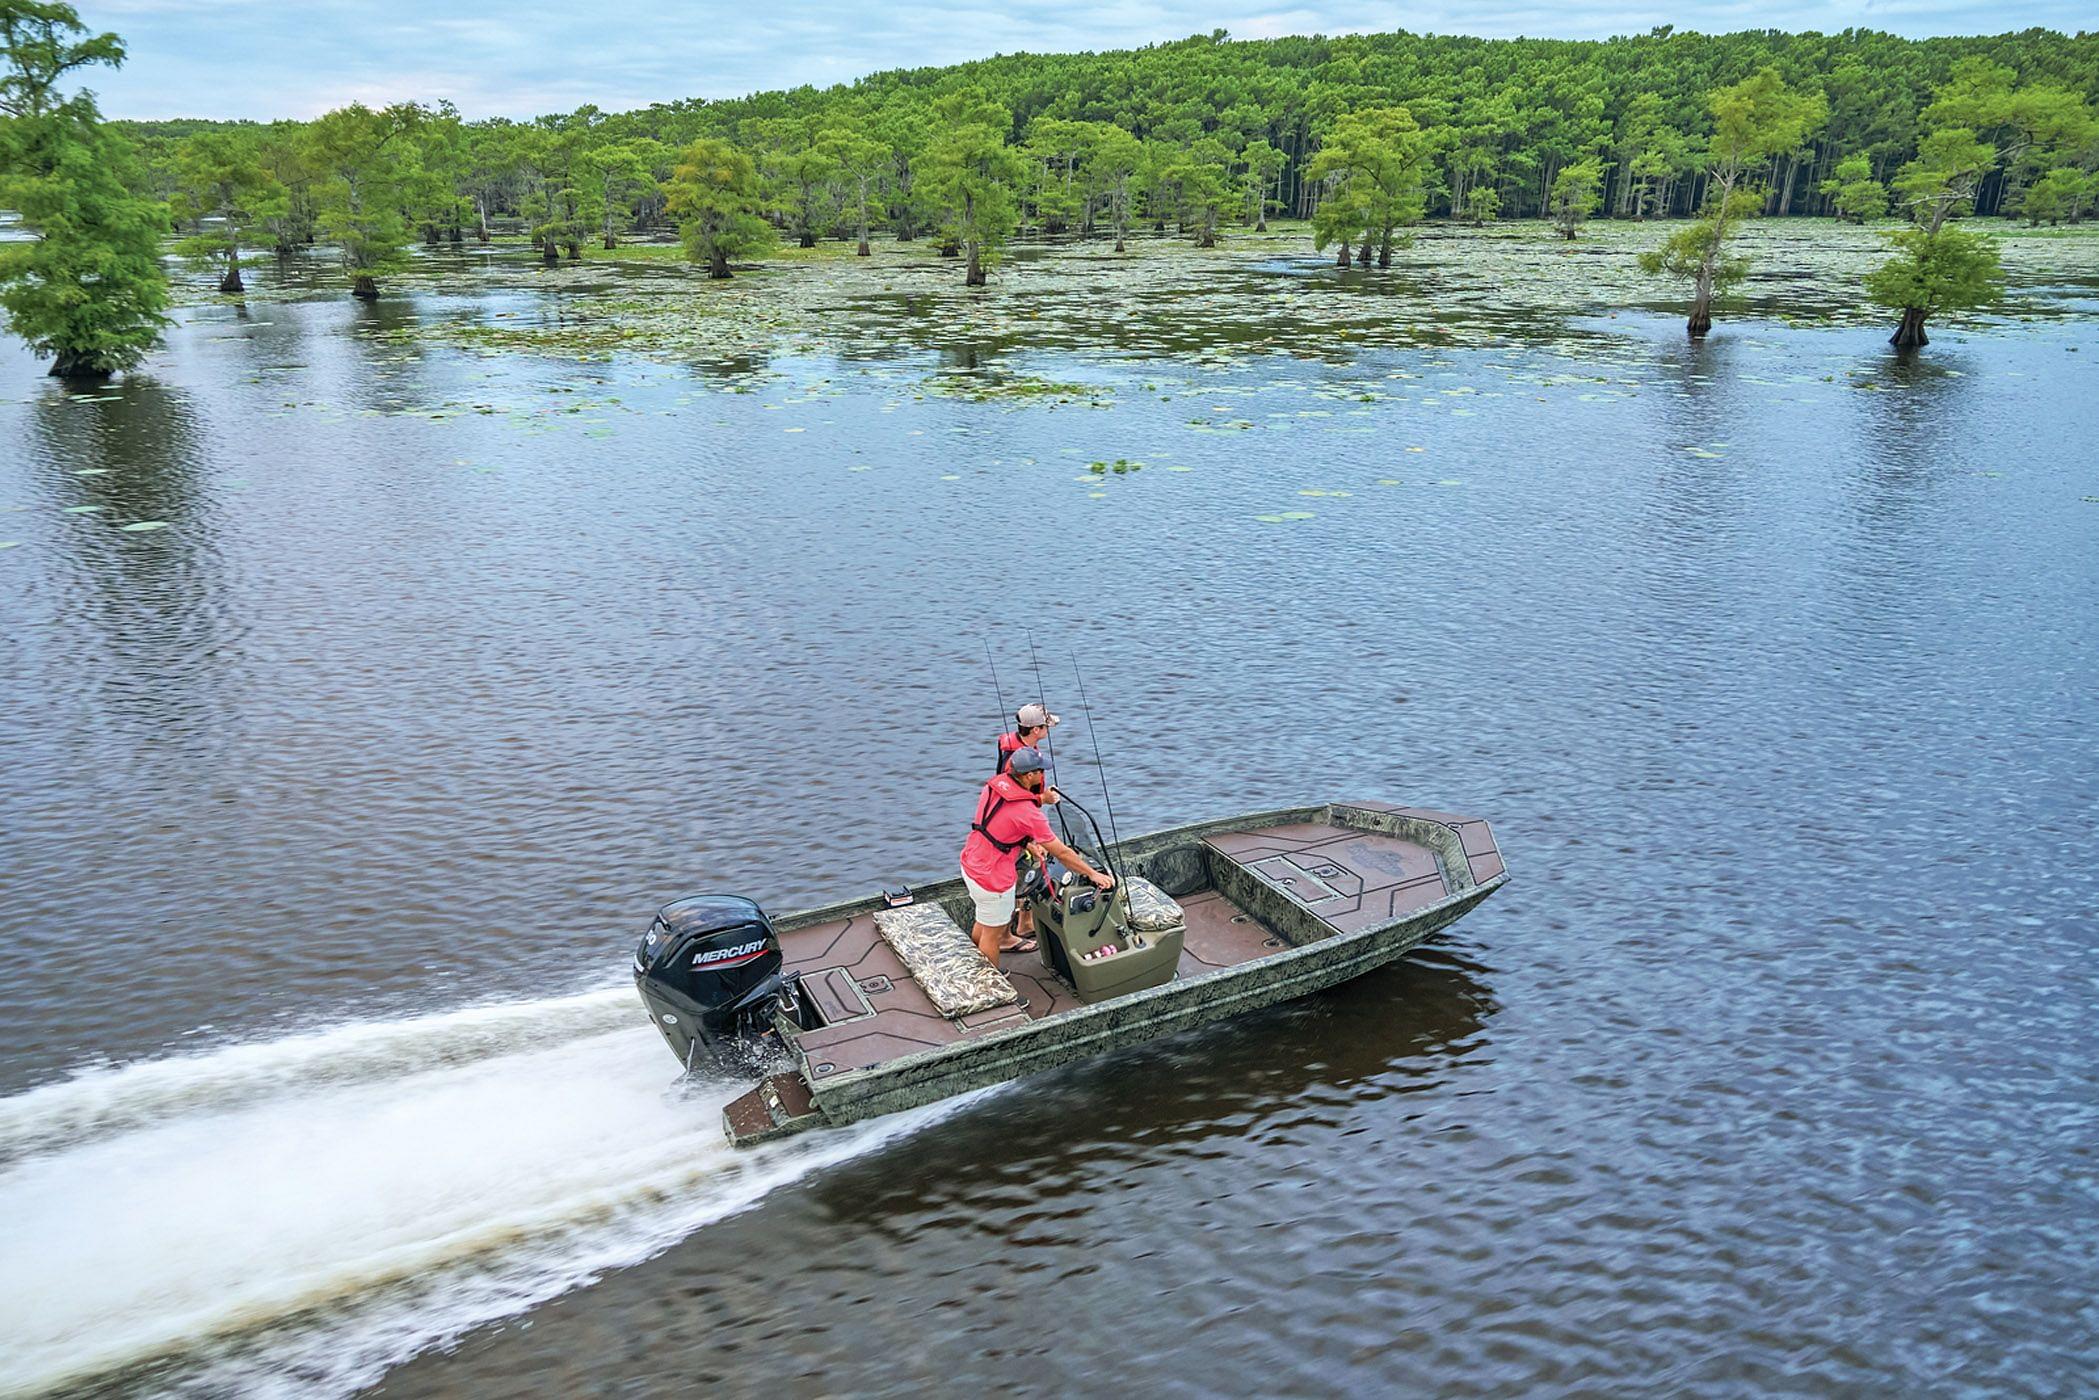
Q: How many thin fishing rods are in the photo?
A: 3